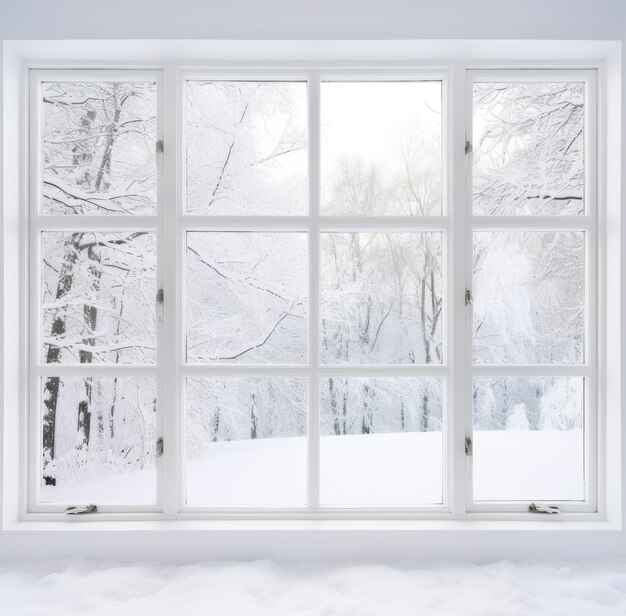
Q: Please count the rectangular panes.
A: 12